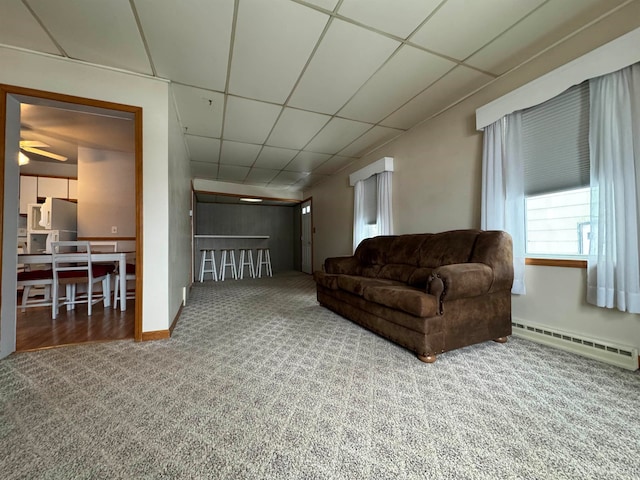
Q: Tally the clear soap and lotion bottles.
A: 0